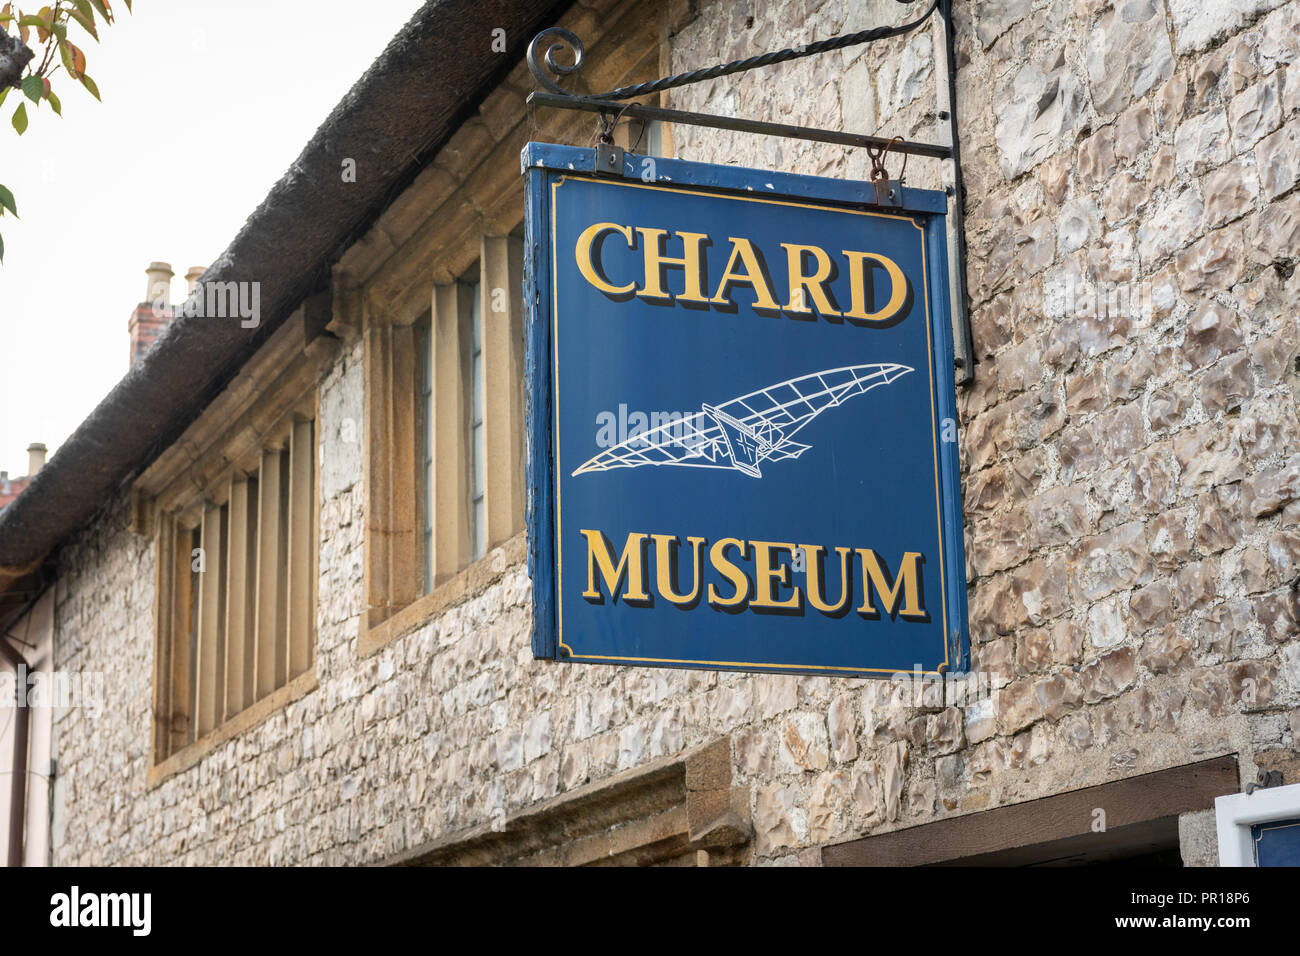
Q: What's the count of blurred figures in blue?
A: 0